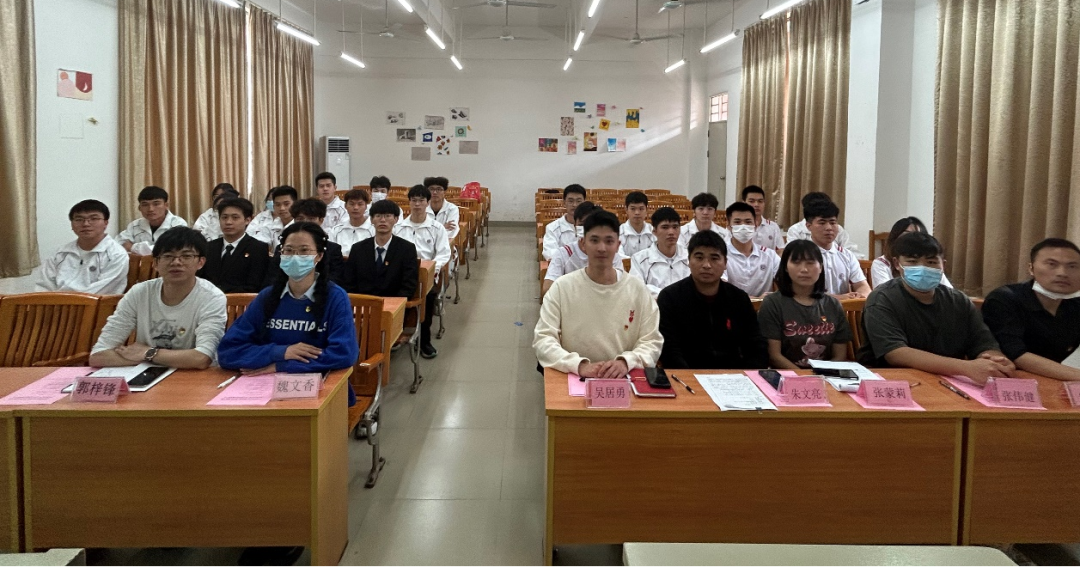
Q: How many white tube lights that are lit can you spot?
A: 12